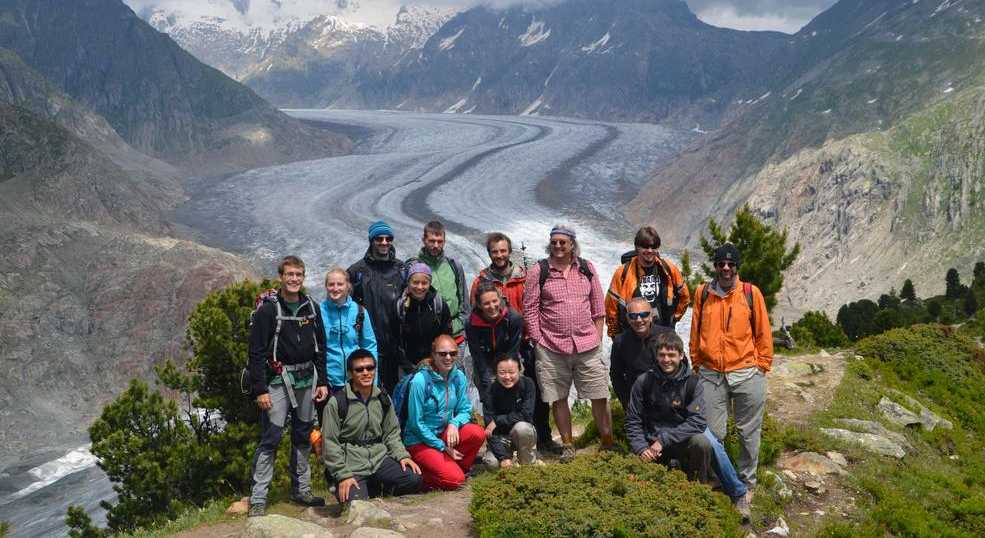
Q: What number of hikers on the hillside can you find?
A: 15